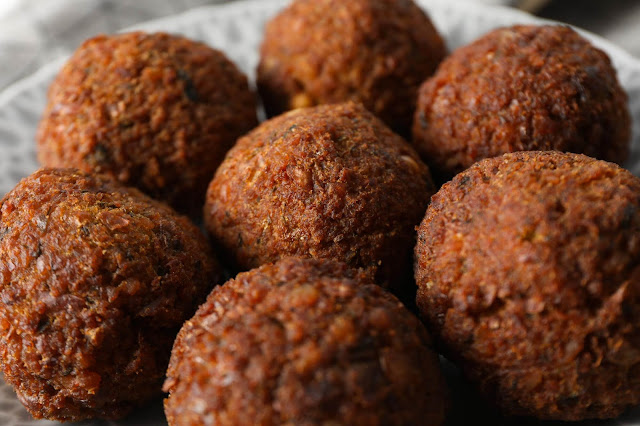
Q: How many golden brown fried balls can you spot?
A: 7